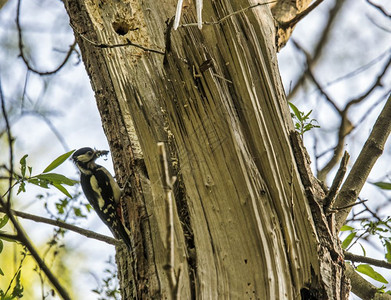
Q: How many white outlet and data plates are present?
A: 0